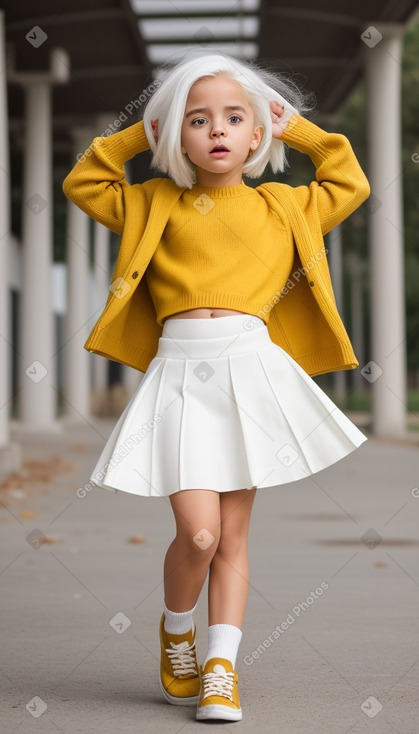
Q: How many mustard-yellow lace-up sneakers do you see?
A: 2